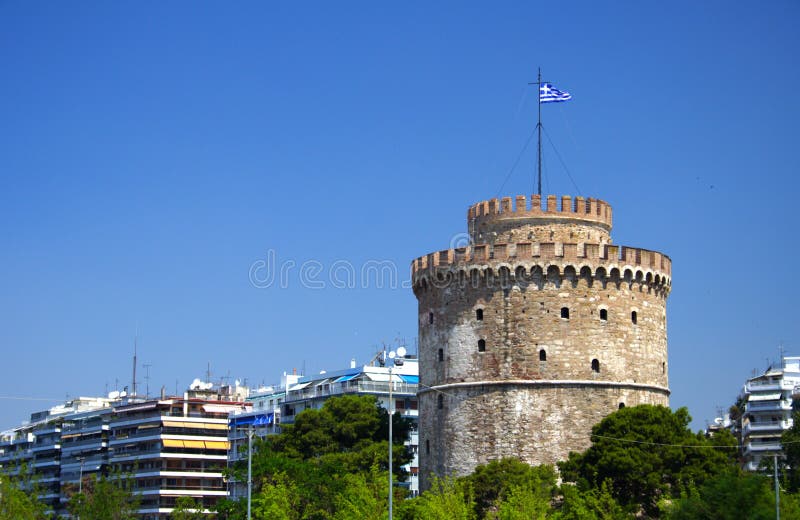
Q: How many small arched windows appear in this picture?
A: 13